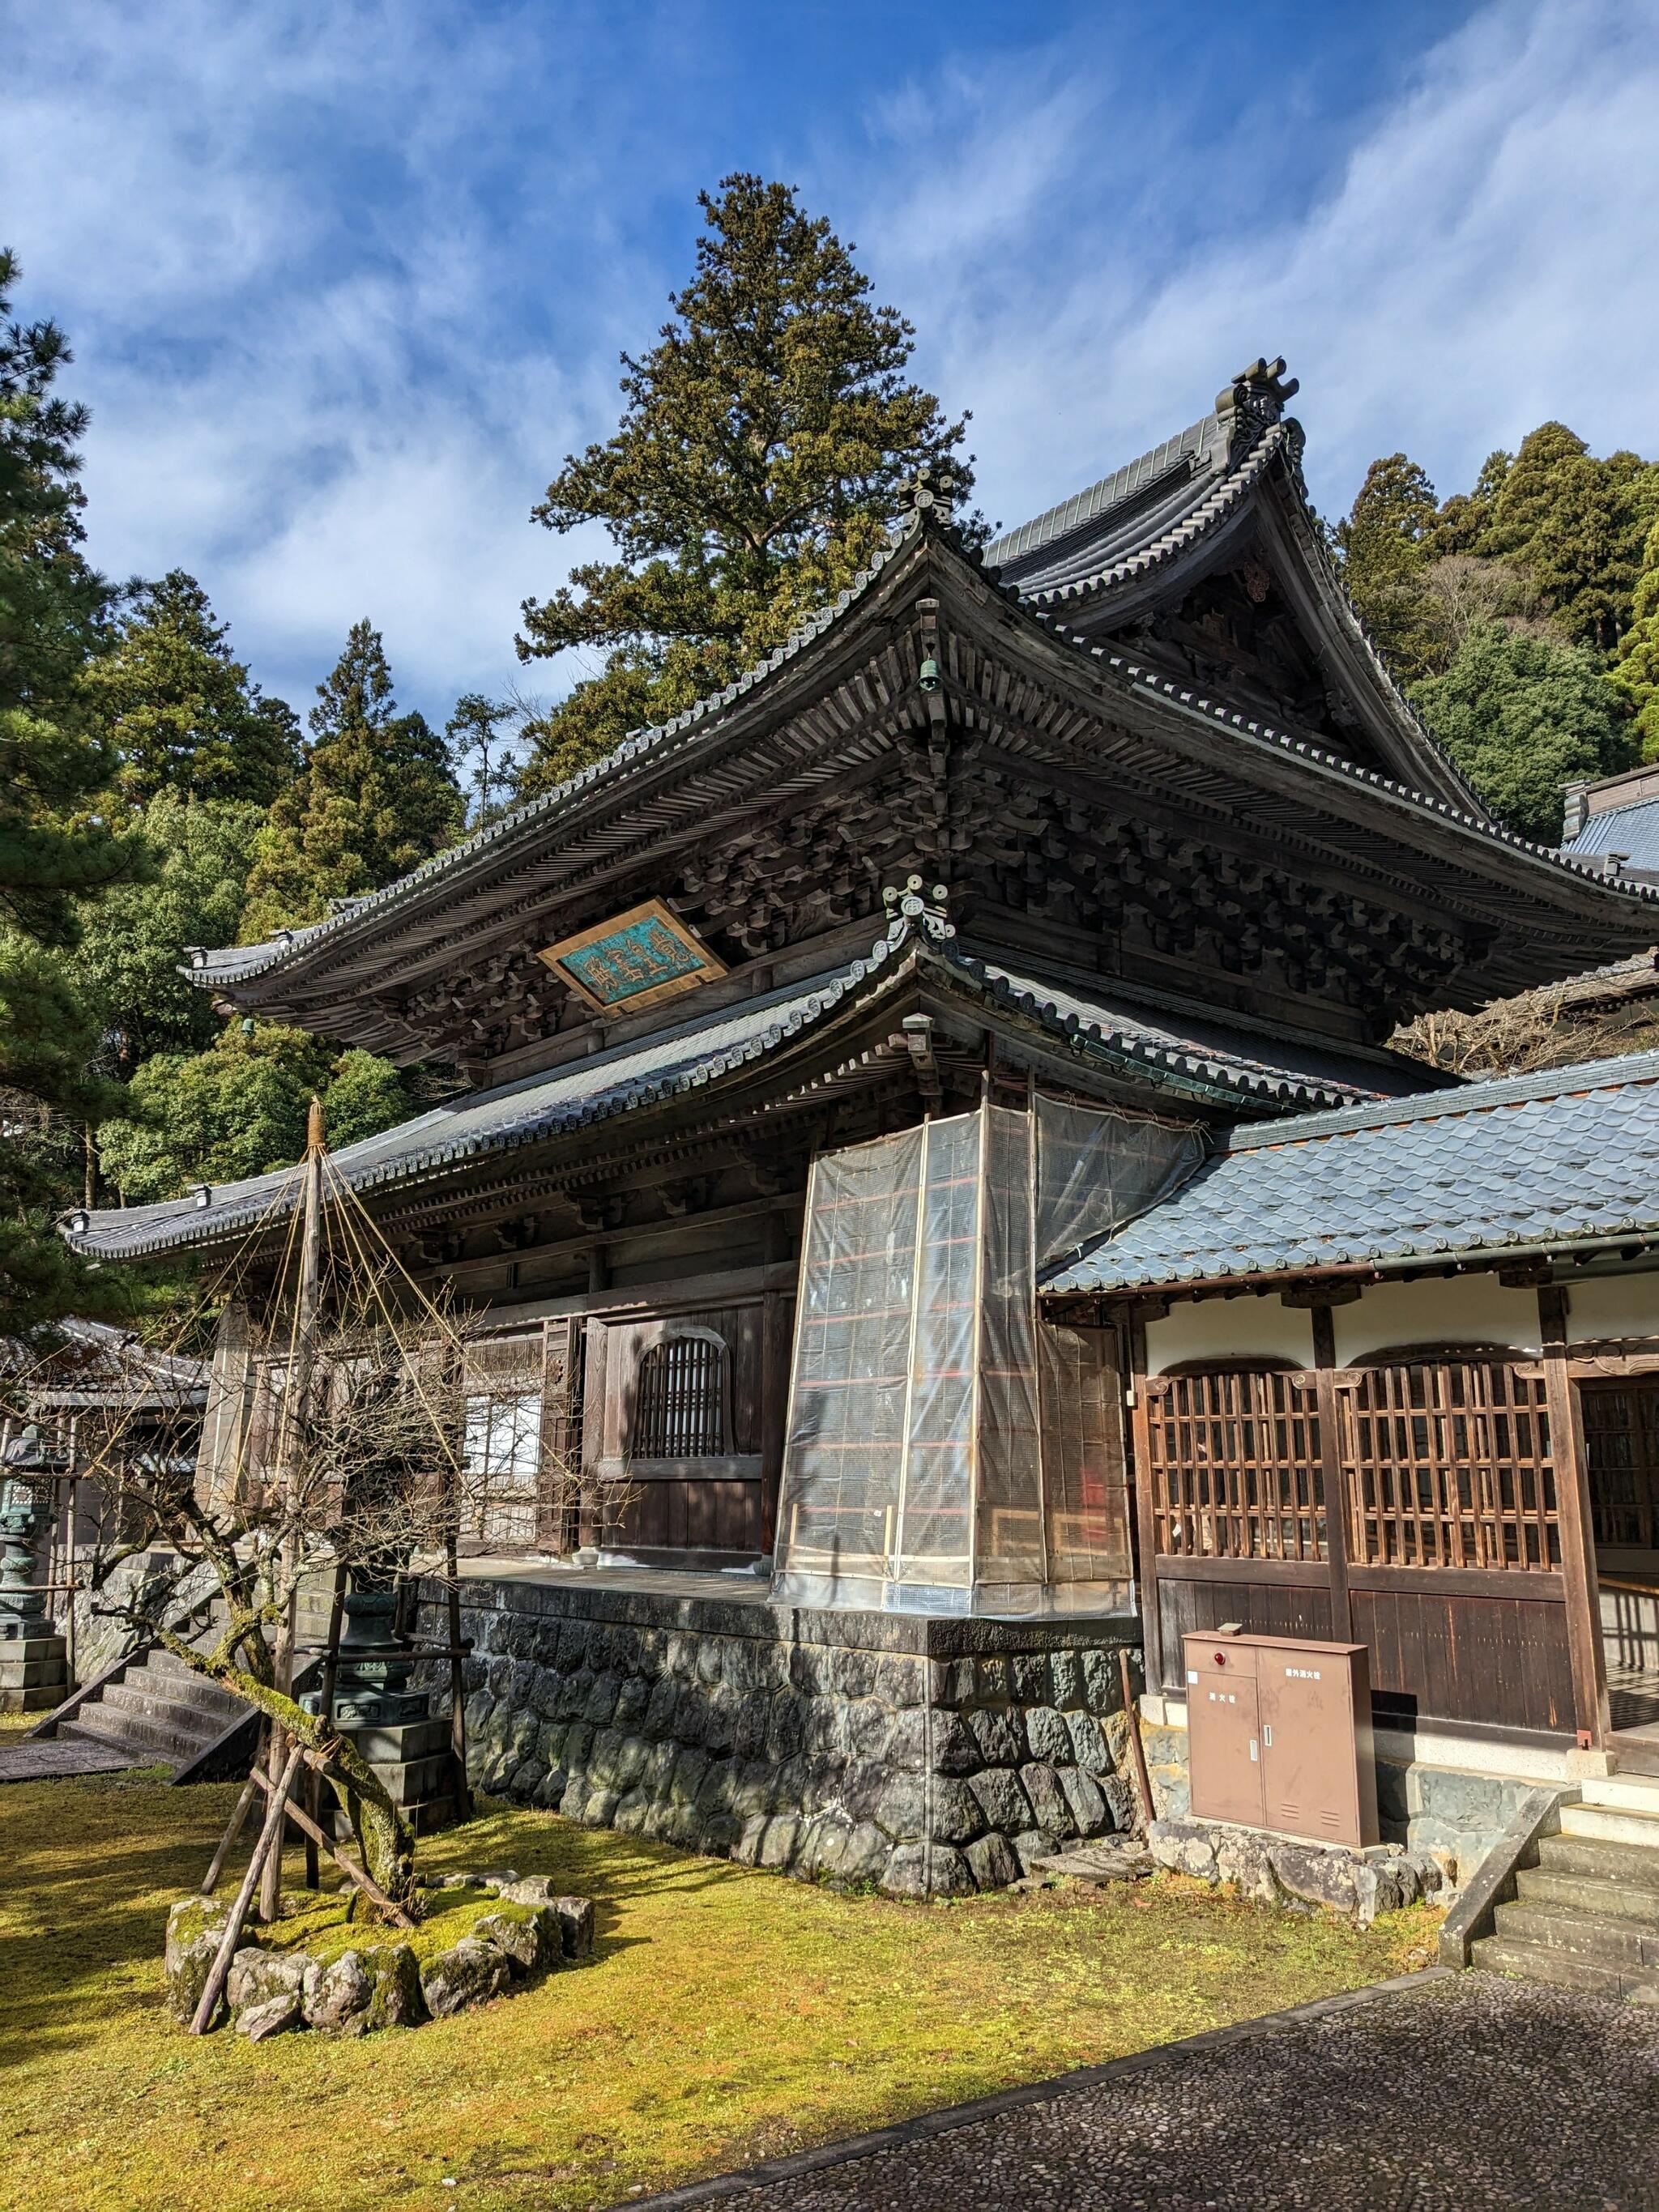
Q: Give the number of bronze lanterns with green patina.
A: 2